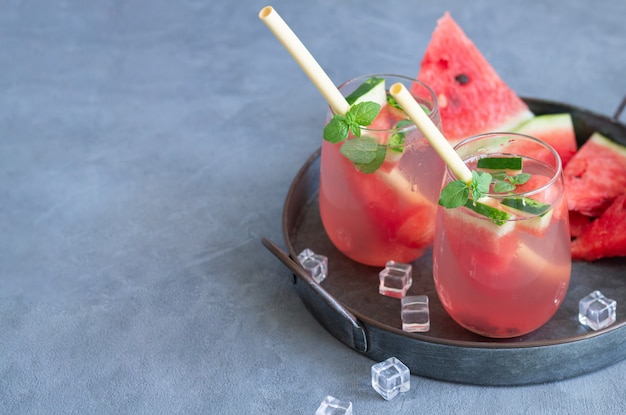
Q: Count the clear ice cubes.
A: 6